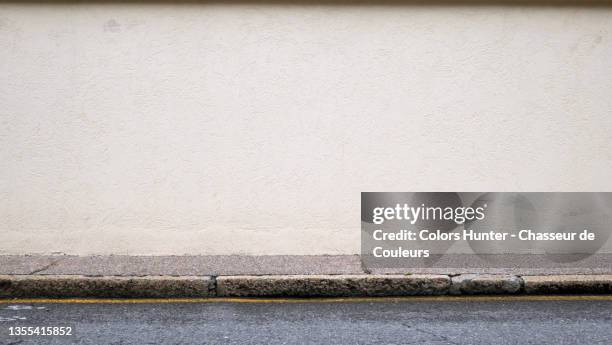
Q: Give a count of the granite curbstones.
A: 4